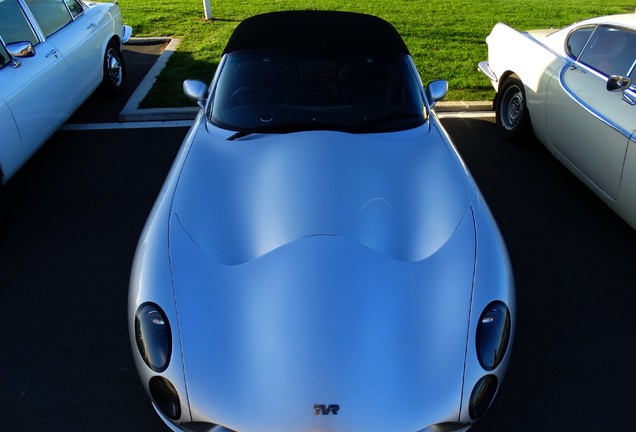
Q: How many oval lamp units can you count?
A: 4